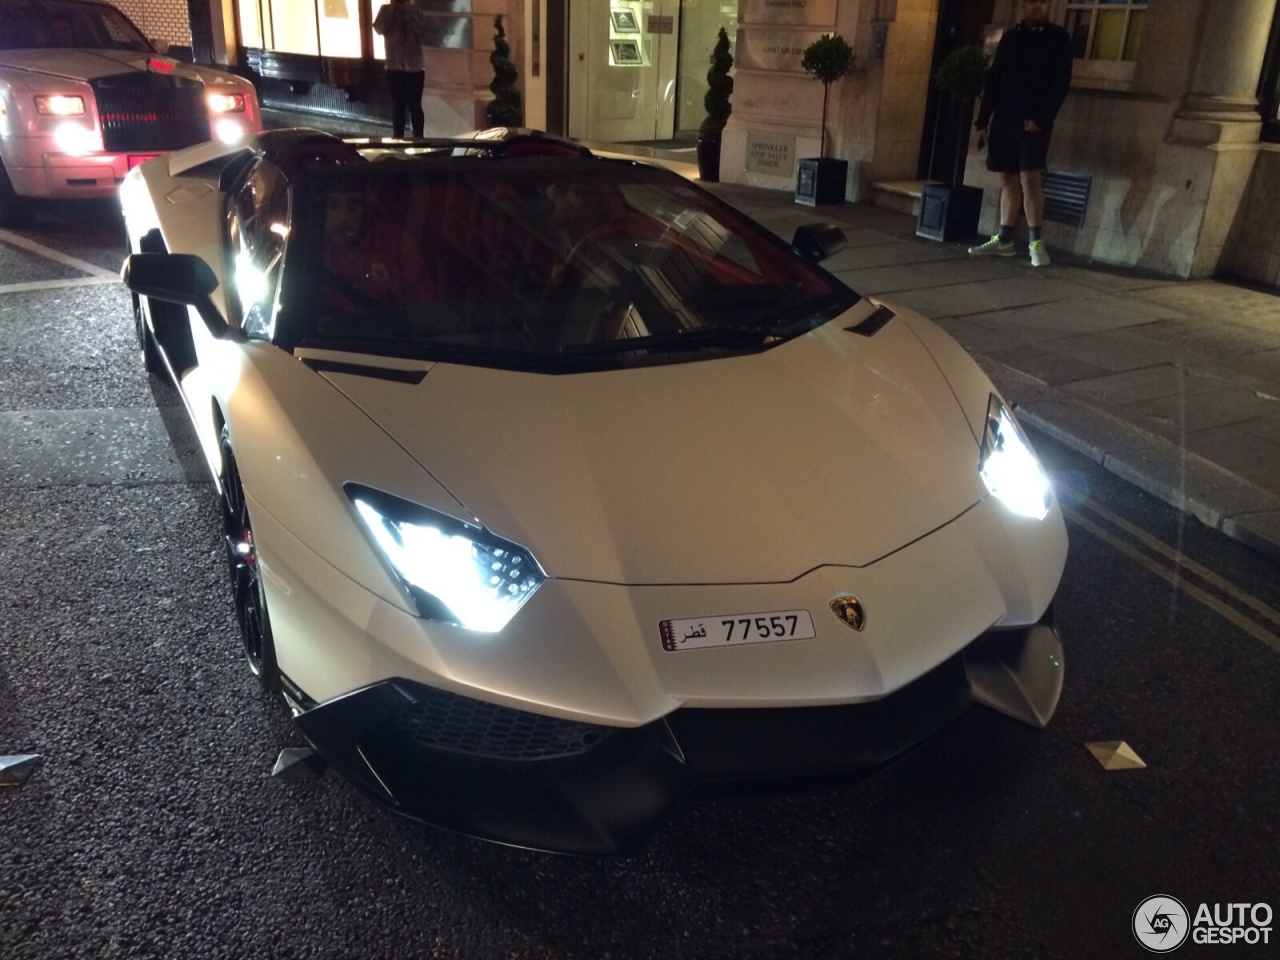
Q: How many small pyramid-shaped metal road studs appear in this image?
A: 3